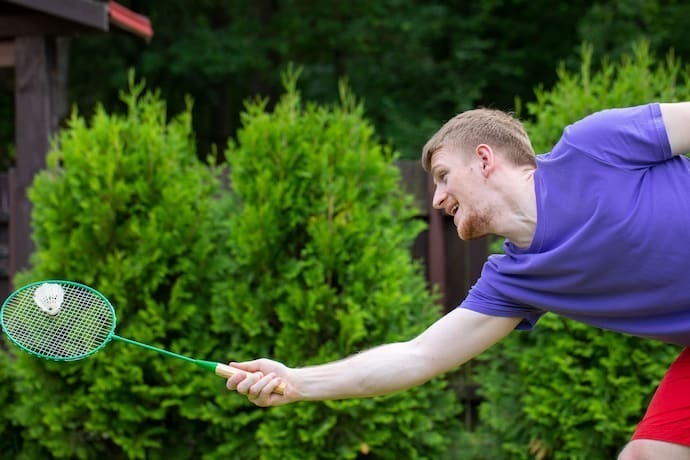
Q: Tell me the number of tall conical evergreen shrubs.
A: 3